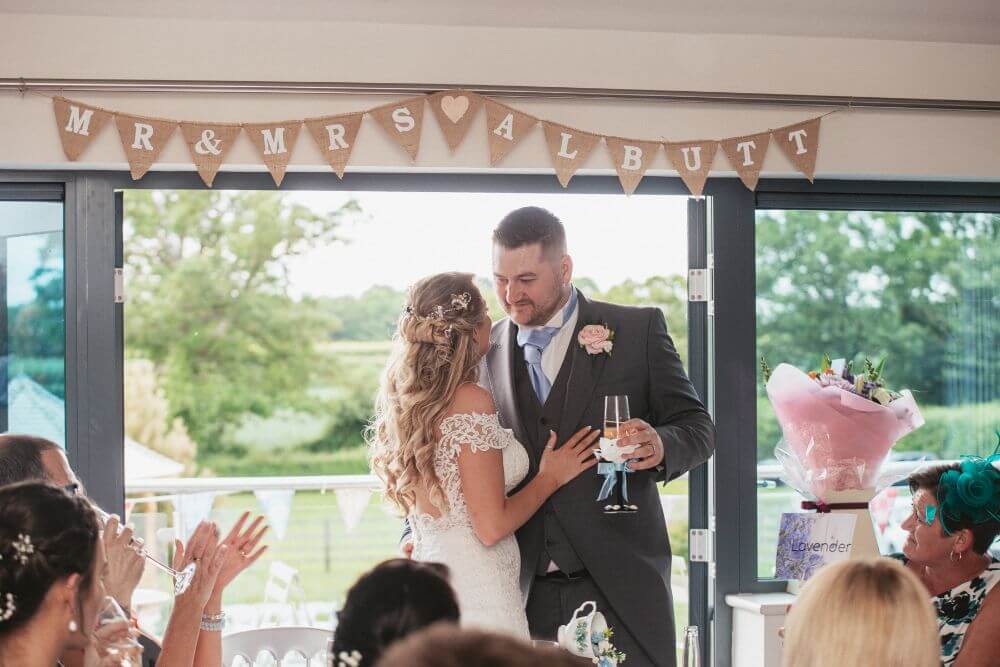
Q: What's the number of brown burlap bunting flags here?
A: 13